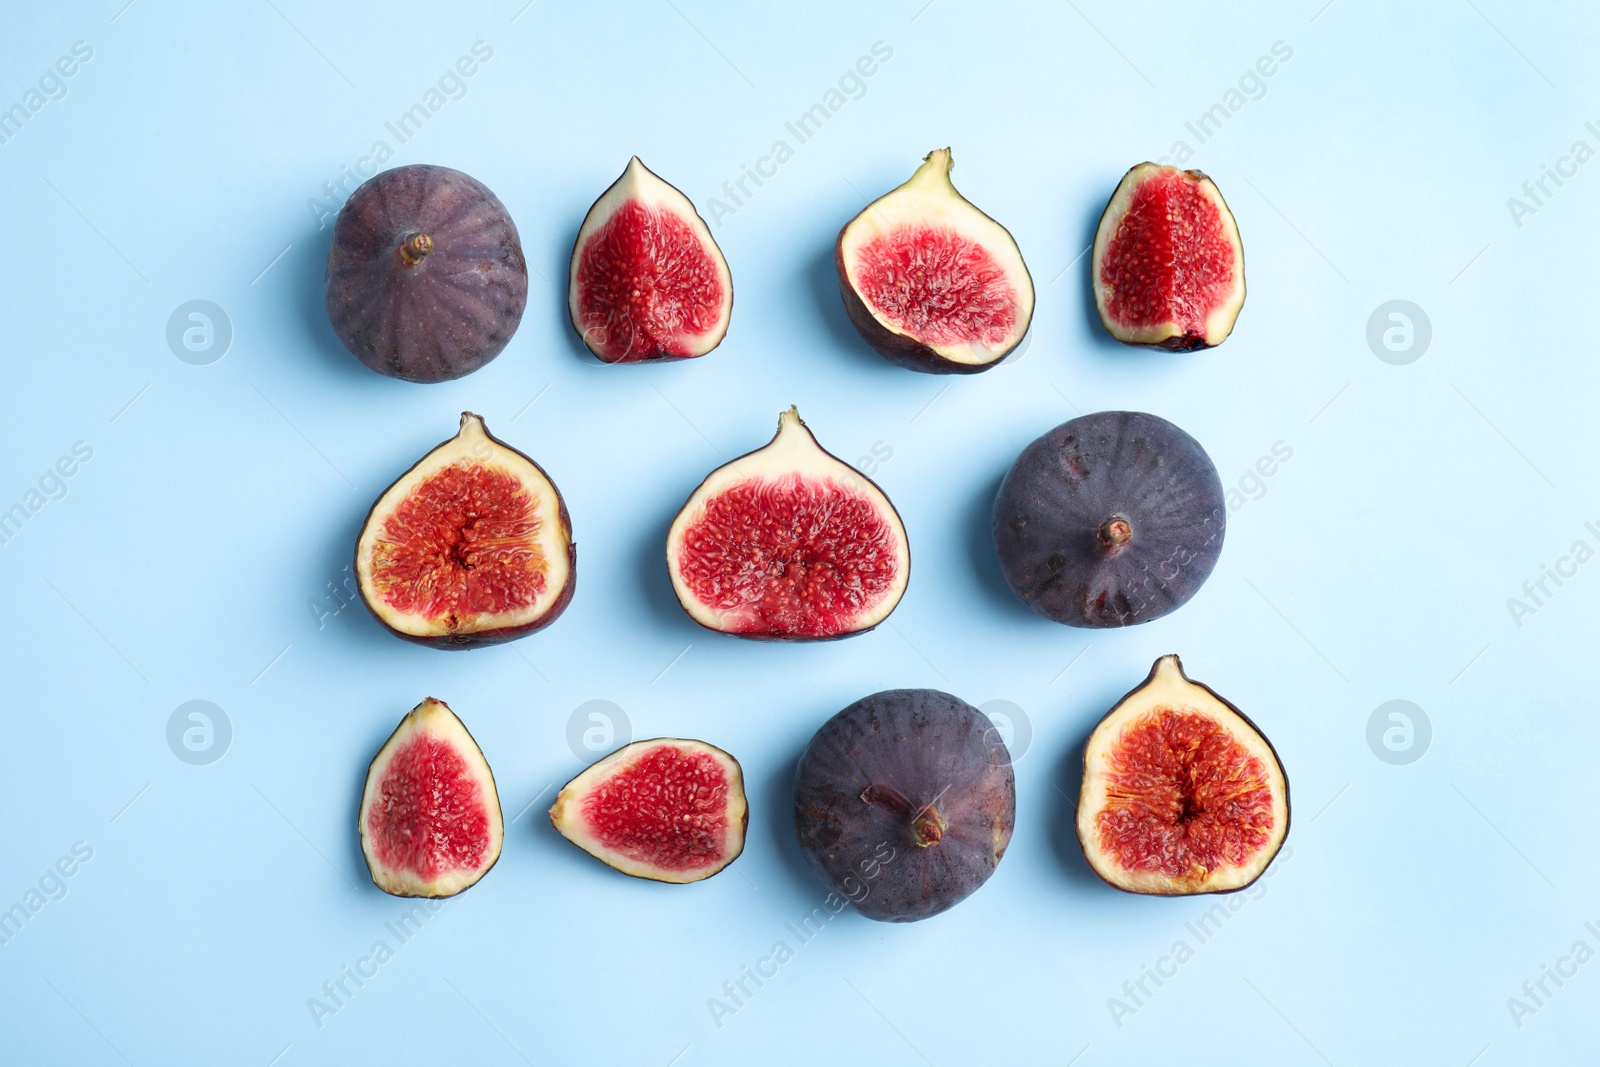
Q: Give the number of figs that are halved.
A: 4